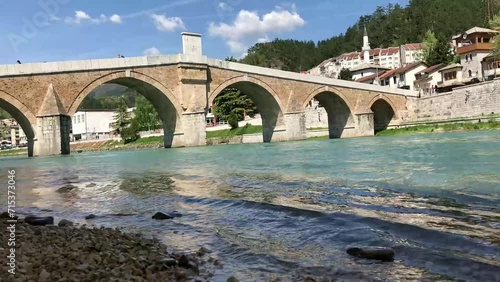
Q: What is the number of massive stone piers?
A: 4